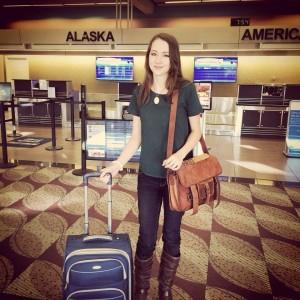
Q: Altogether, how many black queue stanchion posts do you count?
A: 6